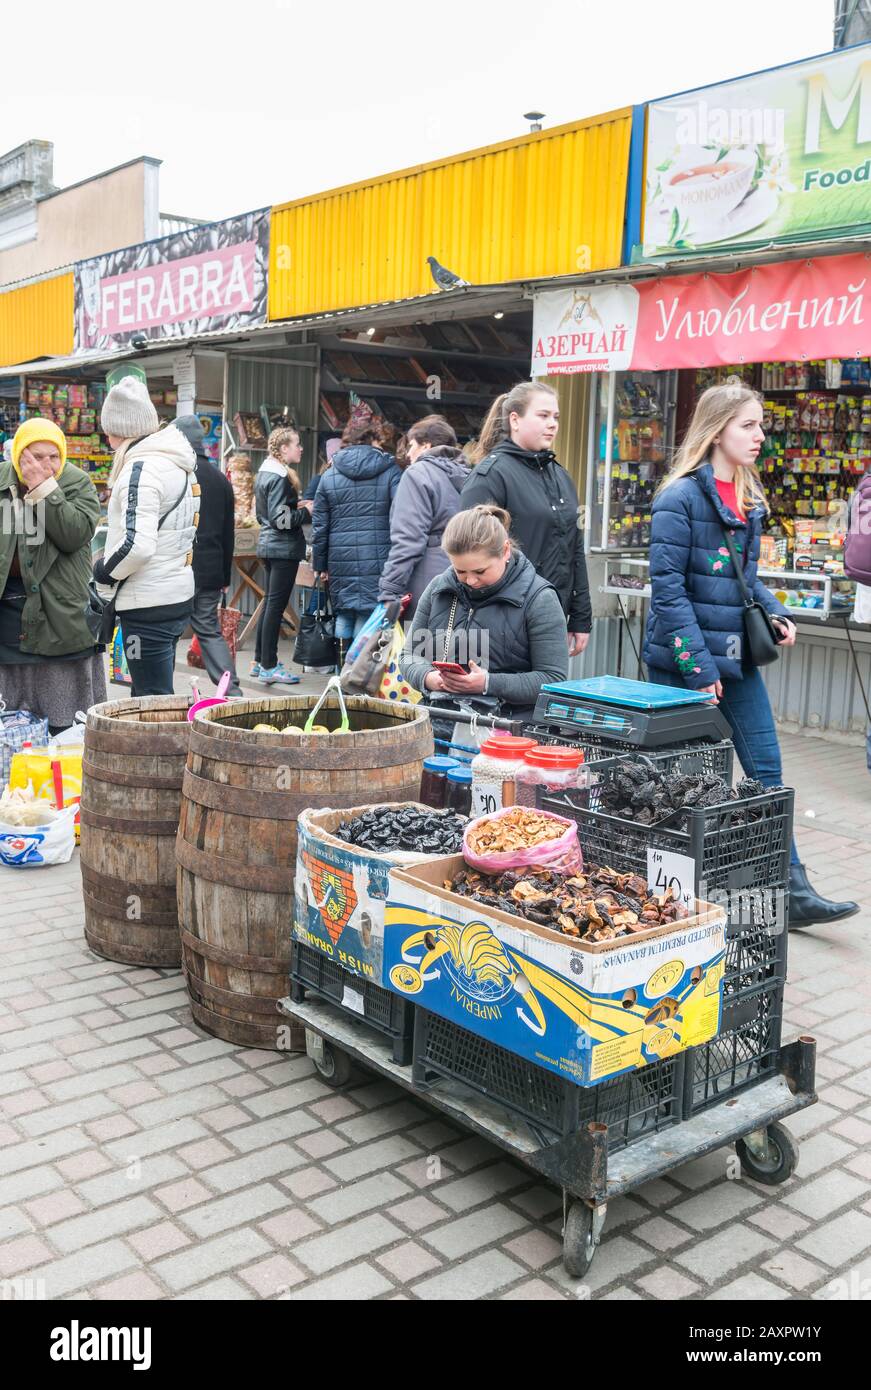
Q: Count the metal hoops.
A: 12